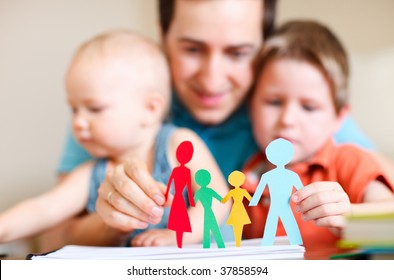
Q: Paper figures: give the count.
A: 4